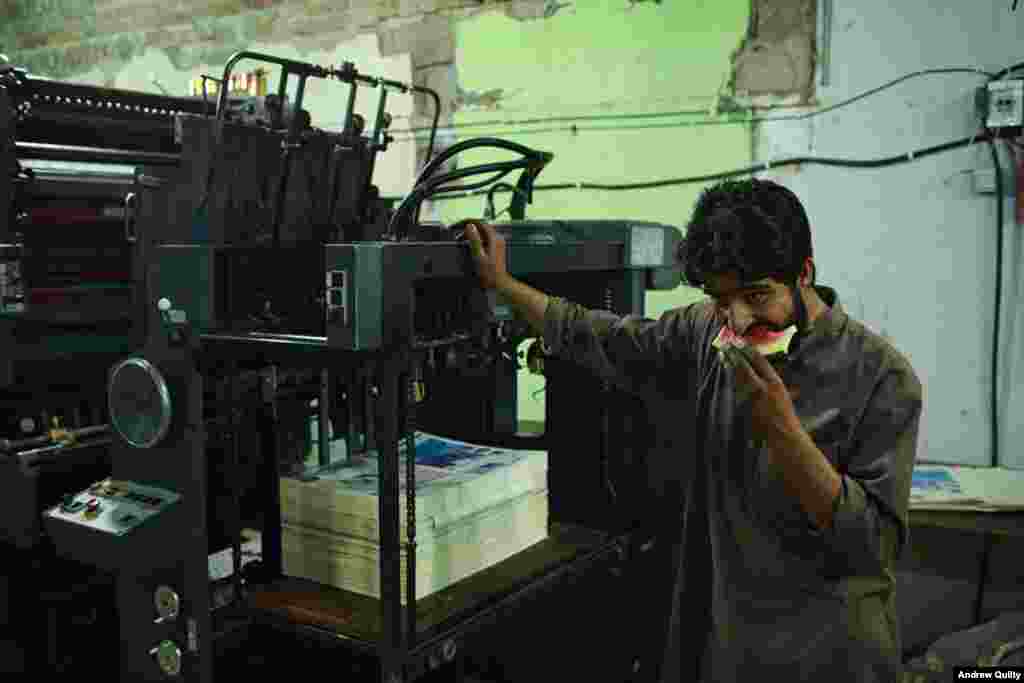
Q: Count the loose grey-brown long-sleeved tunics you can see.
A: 1